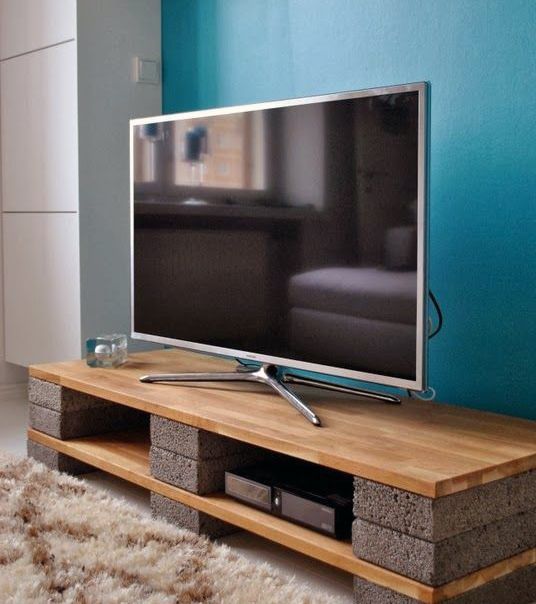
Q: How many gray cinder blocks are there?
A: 9